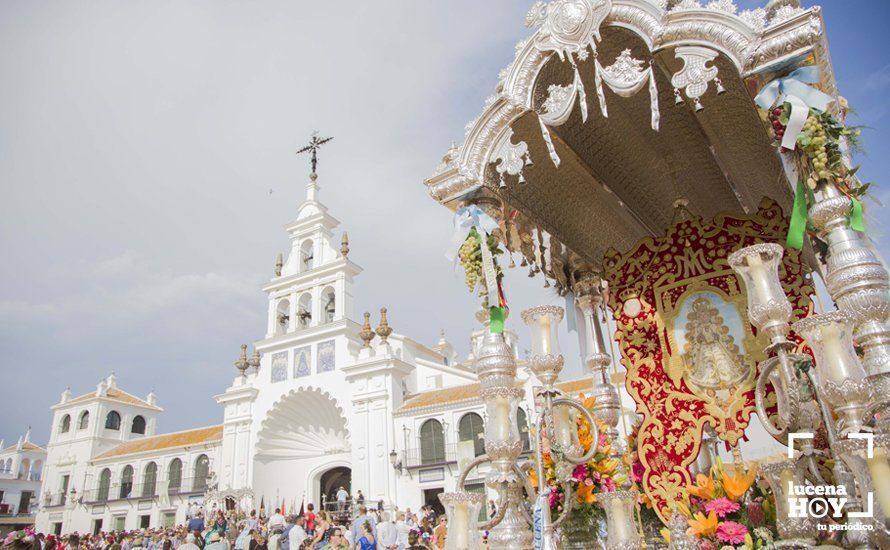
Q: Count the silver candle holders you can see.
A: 10